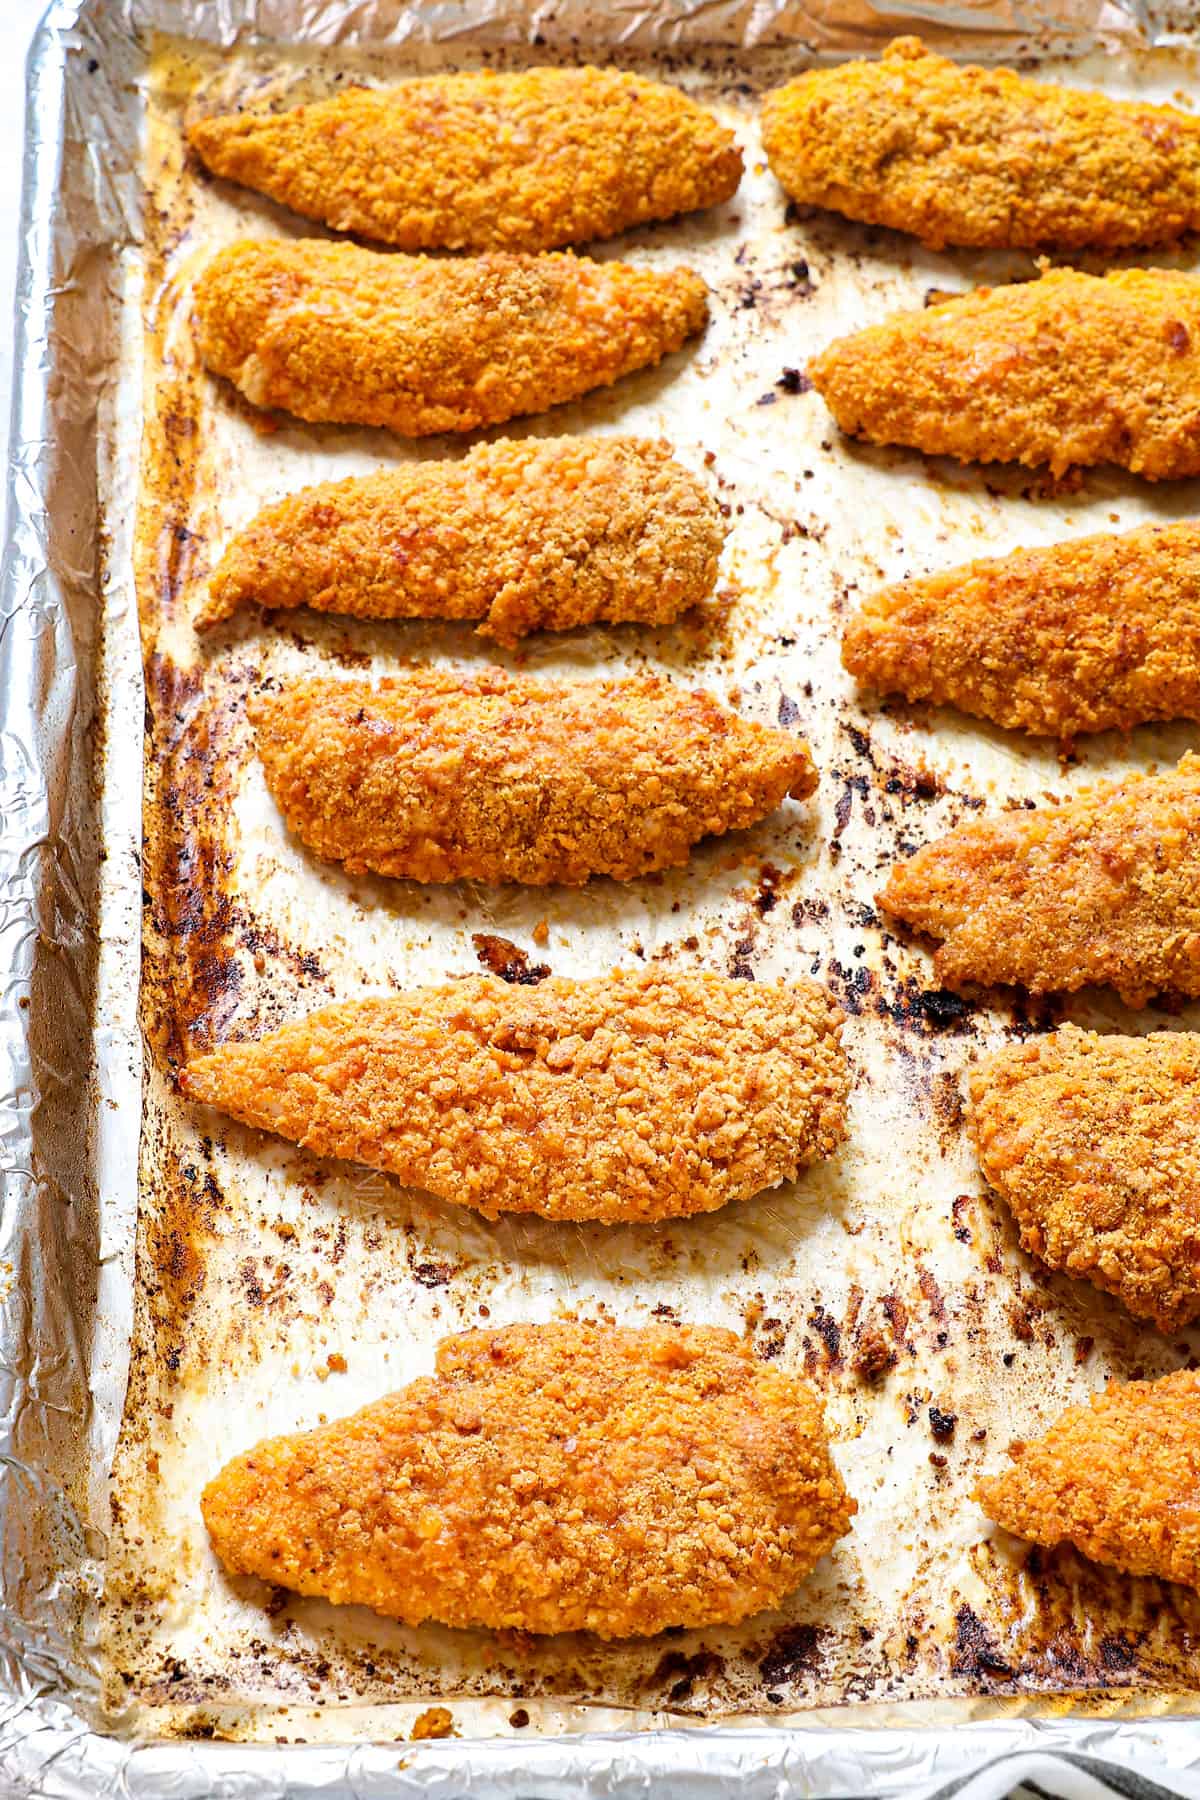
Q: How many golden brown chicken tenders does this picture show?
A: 12